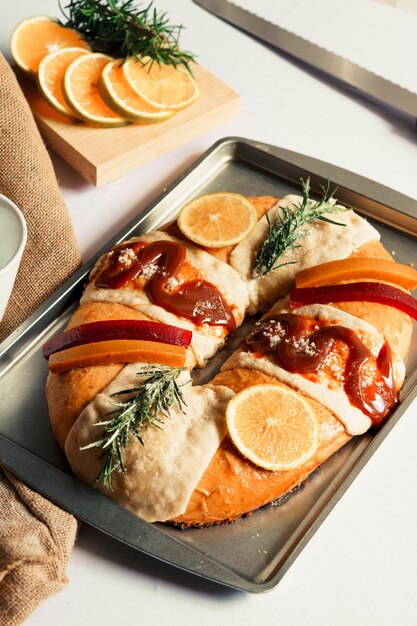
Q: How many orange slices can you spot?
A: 7